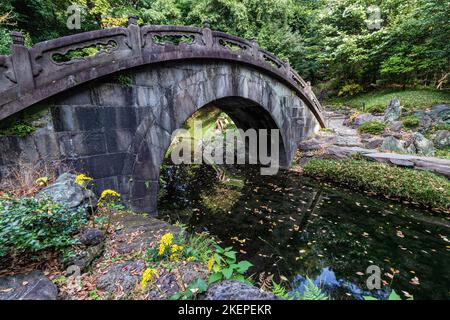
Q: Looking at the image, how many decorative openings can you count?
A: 6